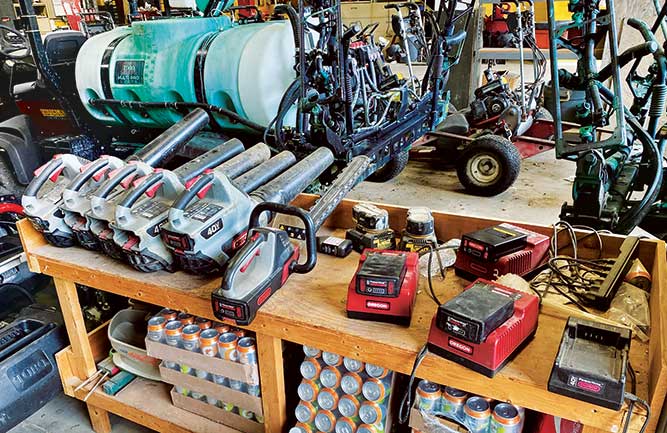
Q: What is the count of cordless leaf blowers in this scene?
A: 5